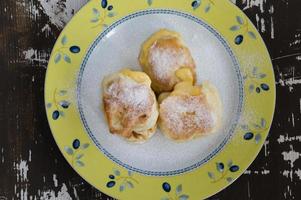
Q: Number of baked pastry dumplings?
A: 3